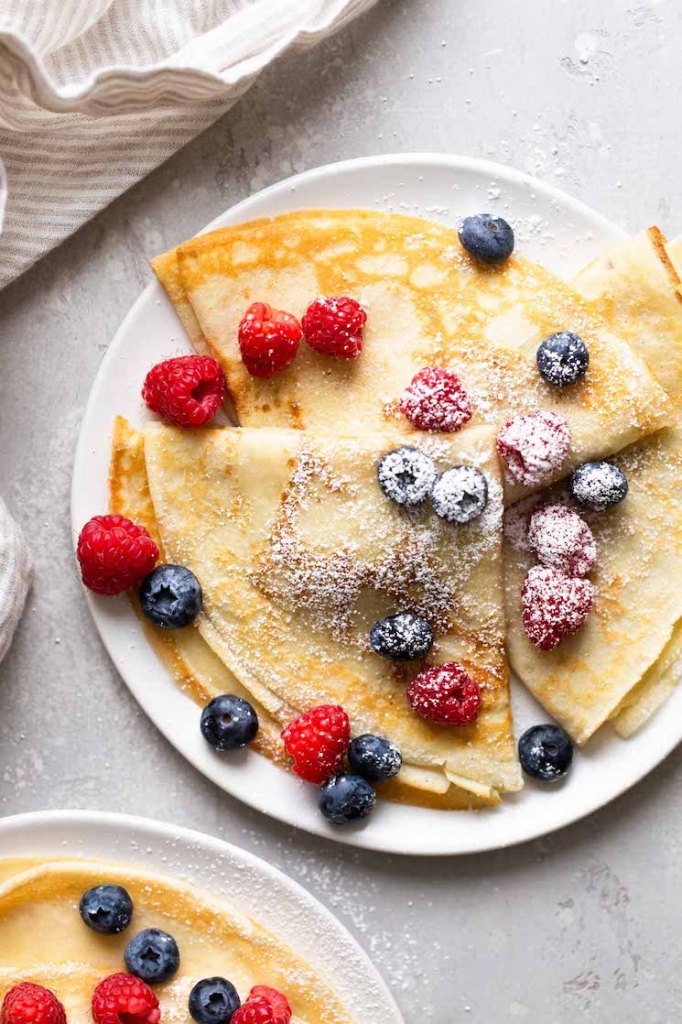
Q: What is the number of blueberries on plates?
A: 14